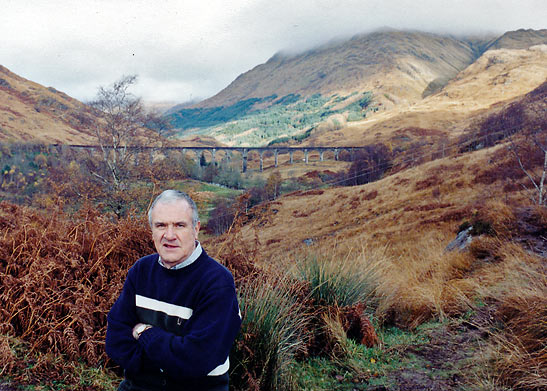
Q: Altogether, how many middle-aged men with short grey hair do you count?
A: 1